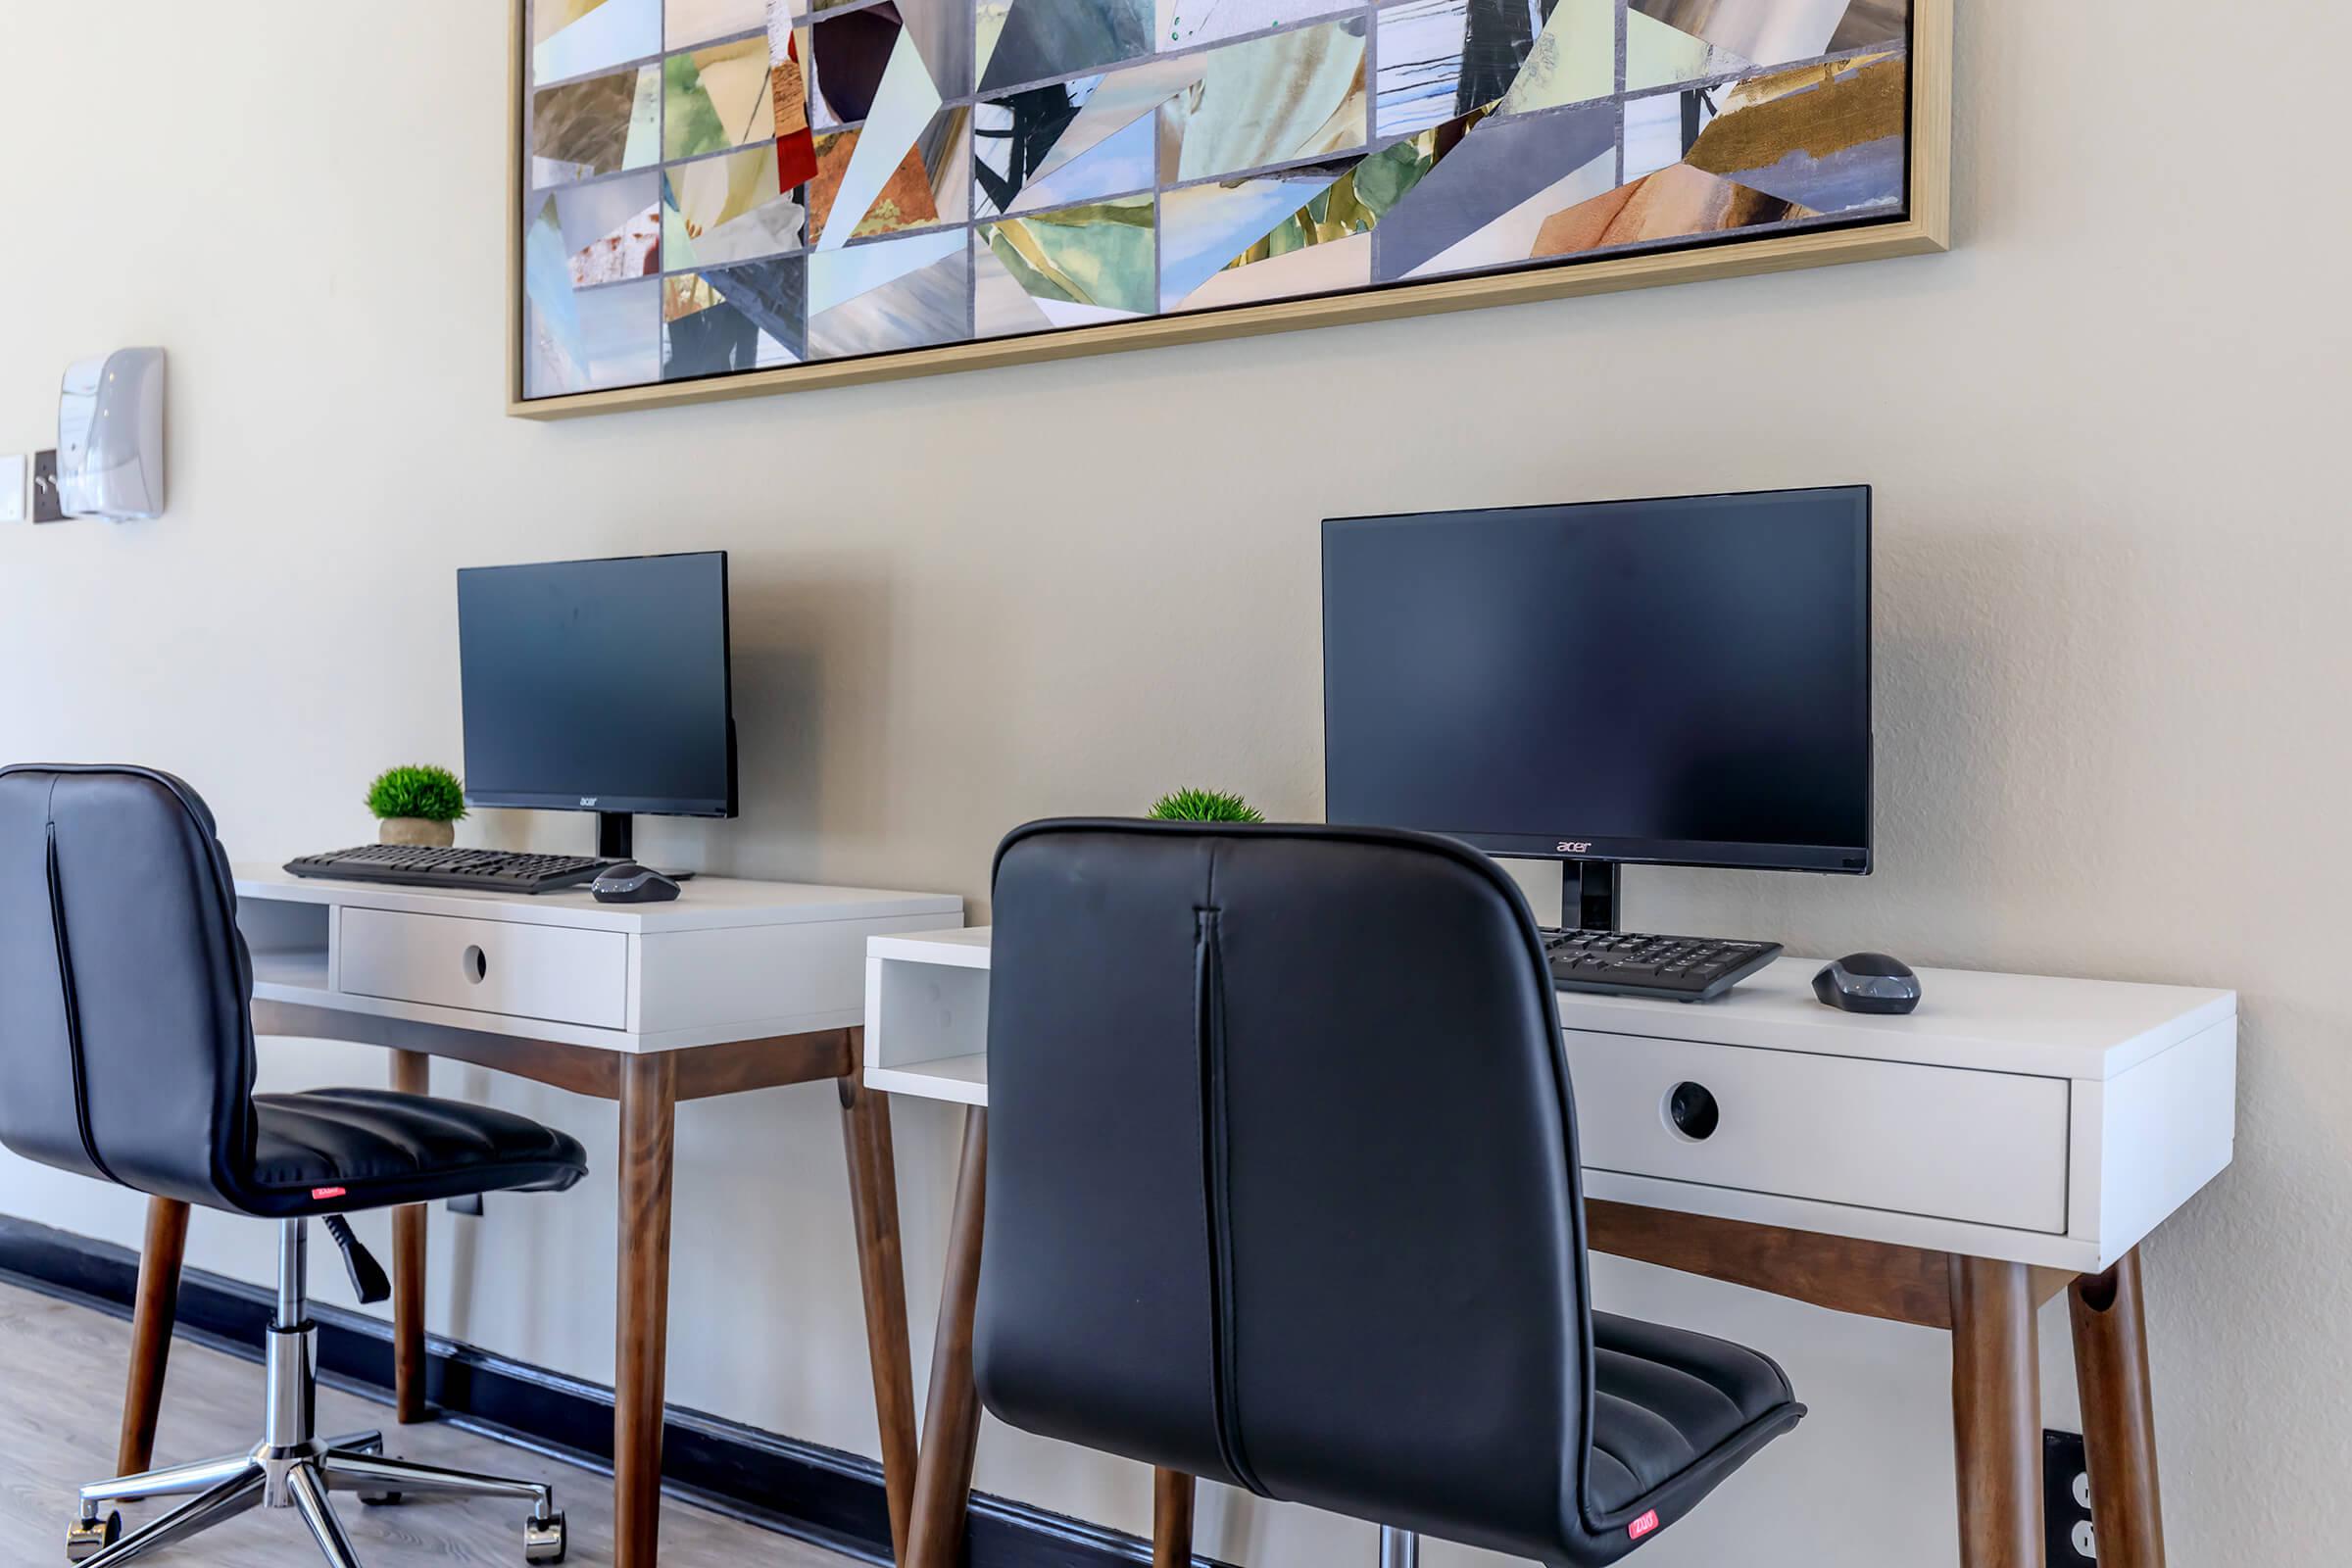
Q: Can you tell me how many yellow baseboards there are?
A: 0